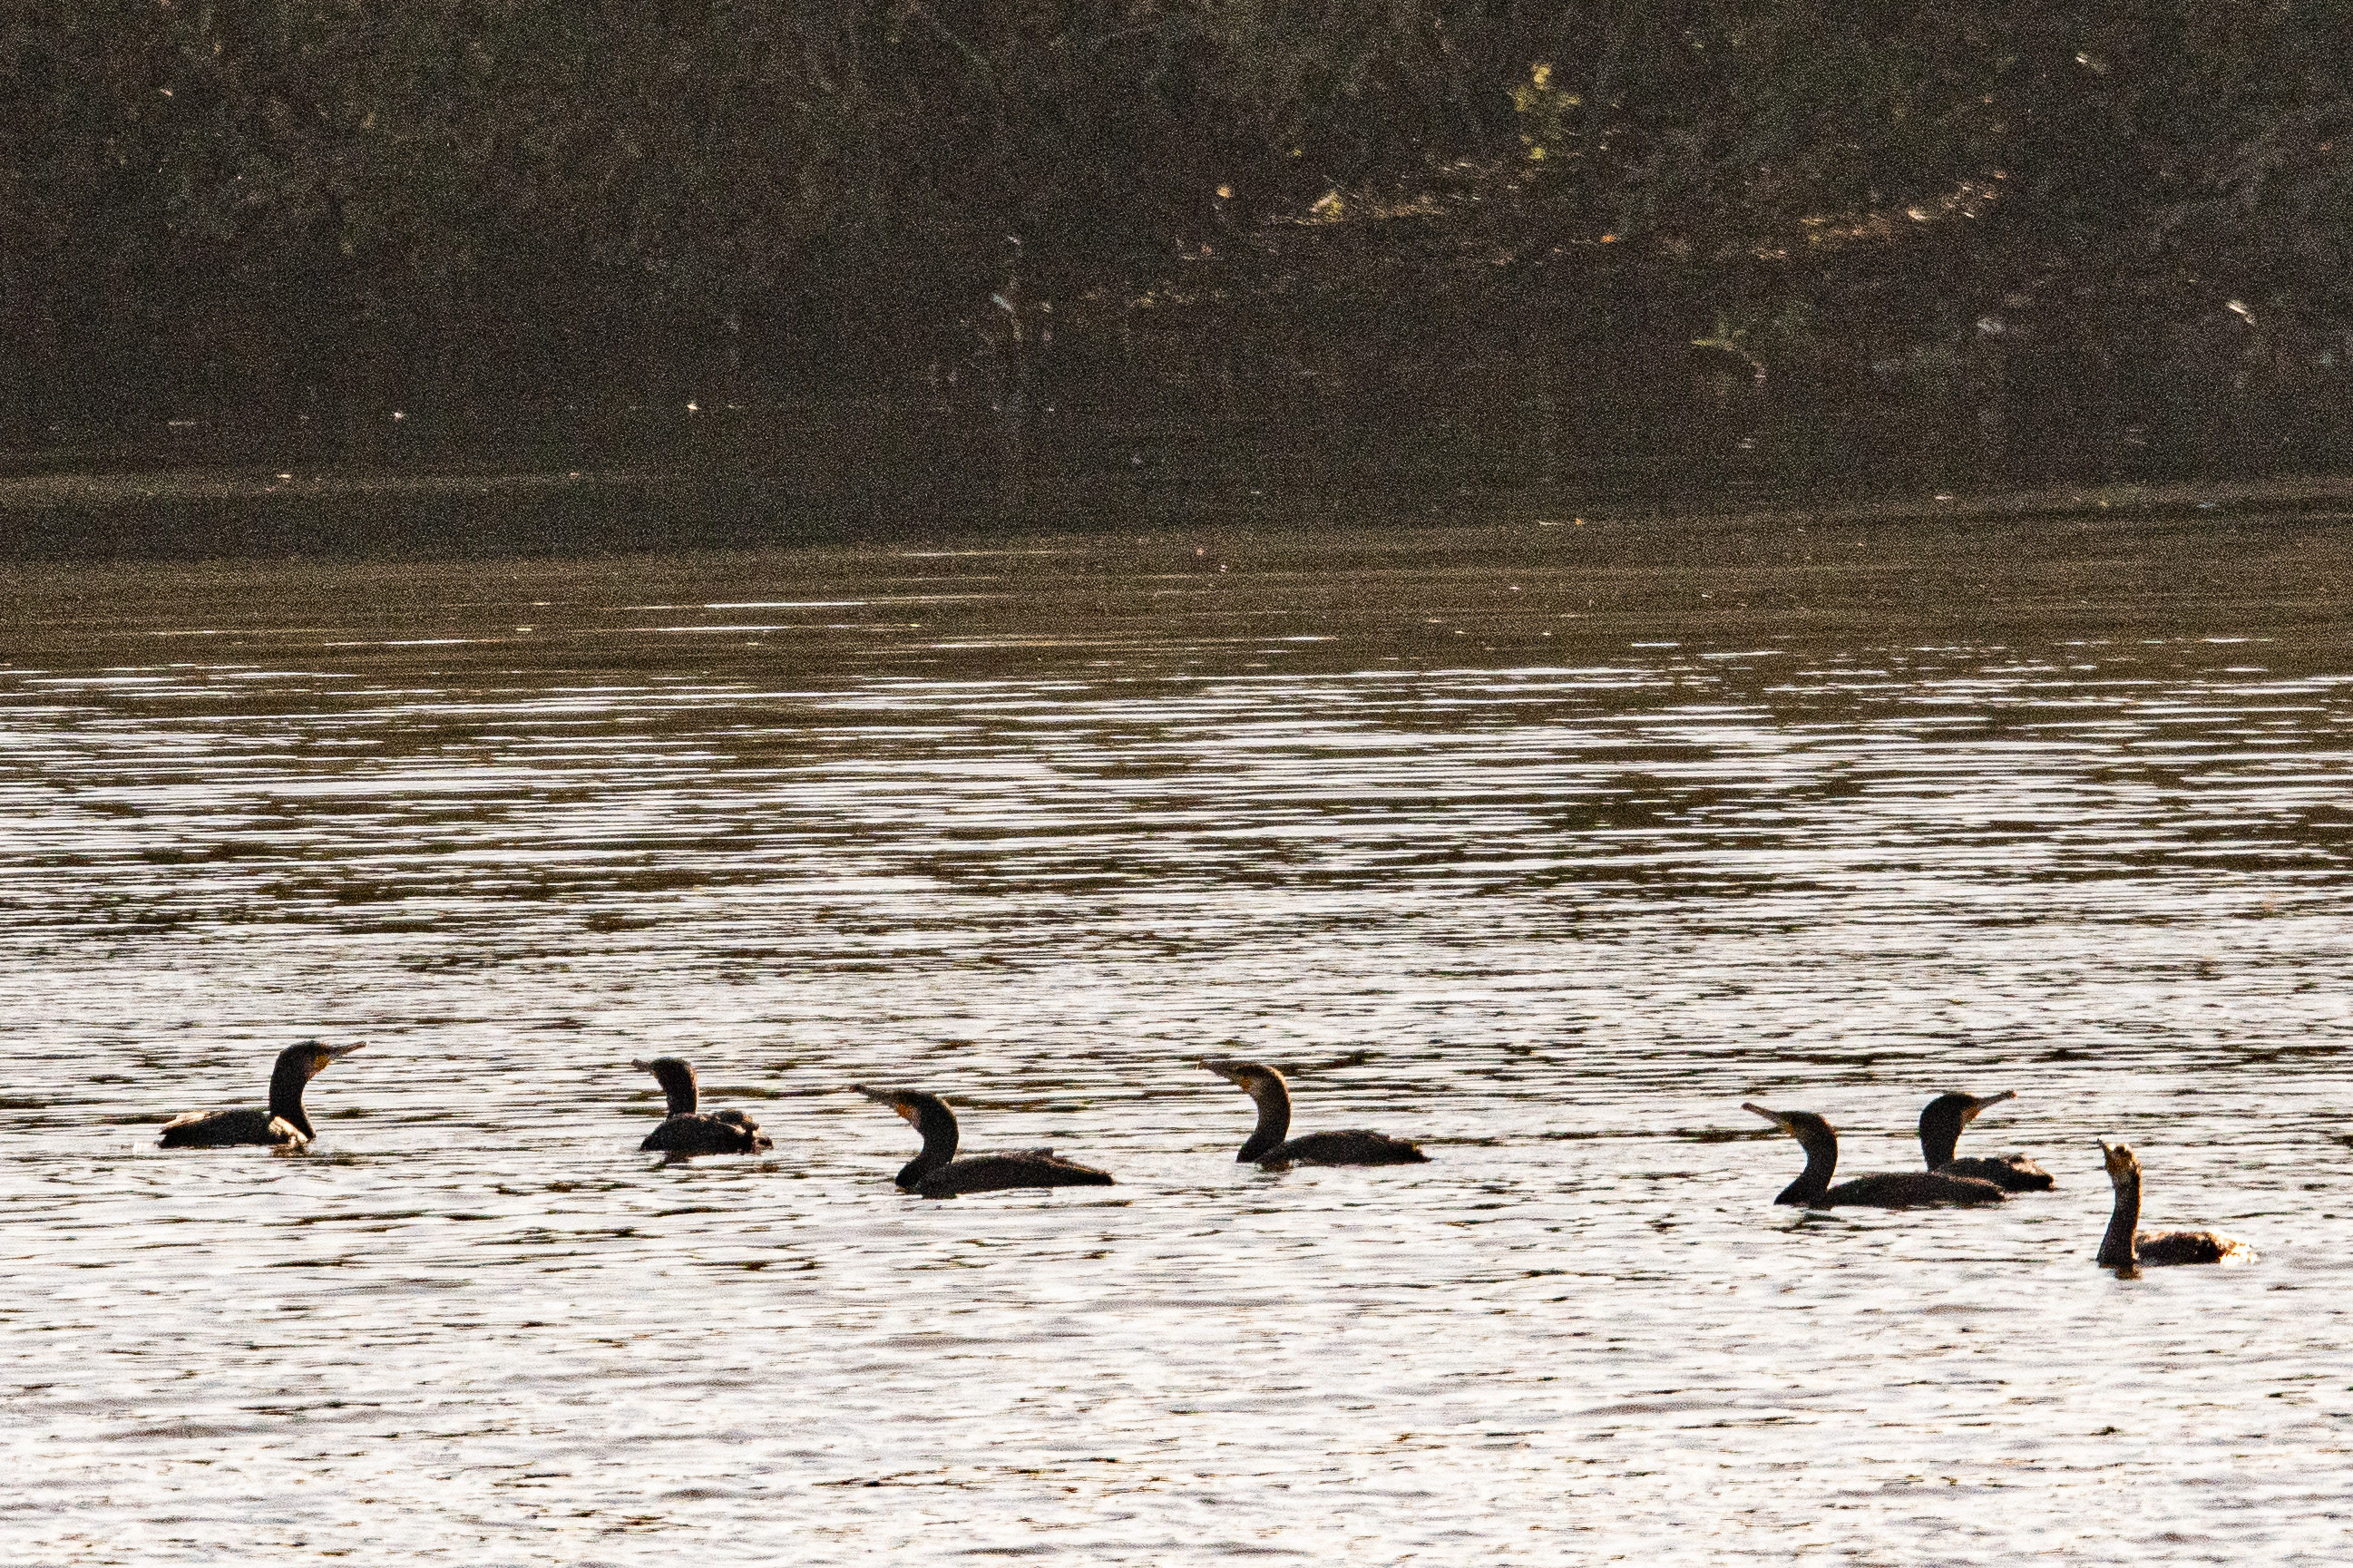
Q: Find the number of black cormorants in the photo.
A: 7